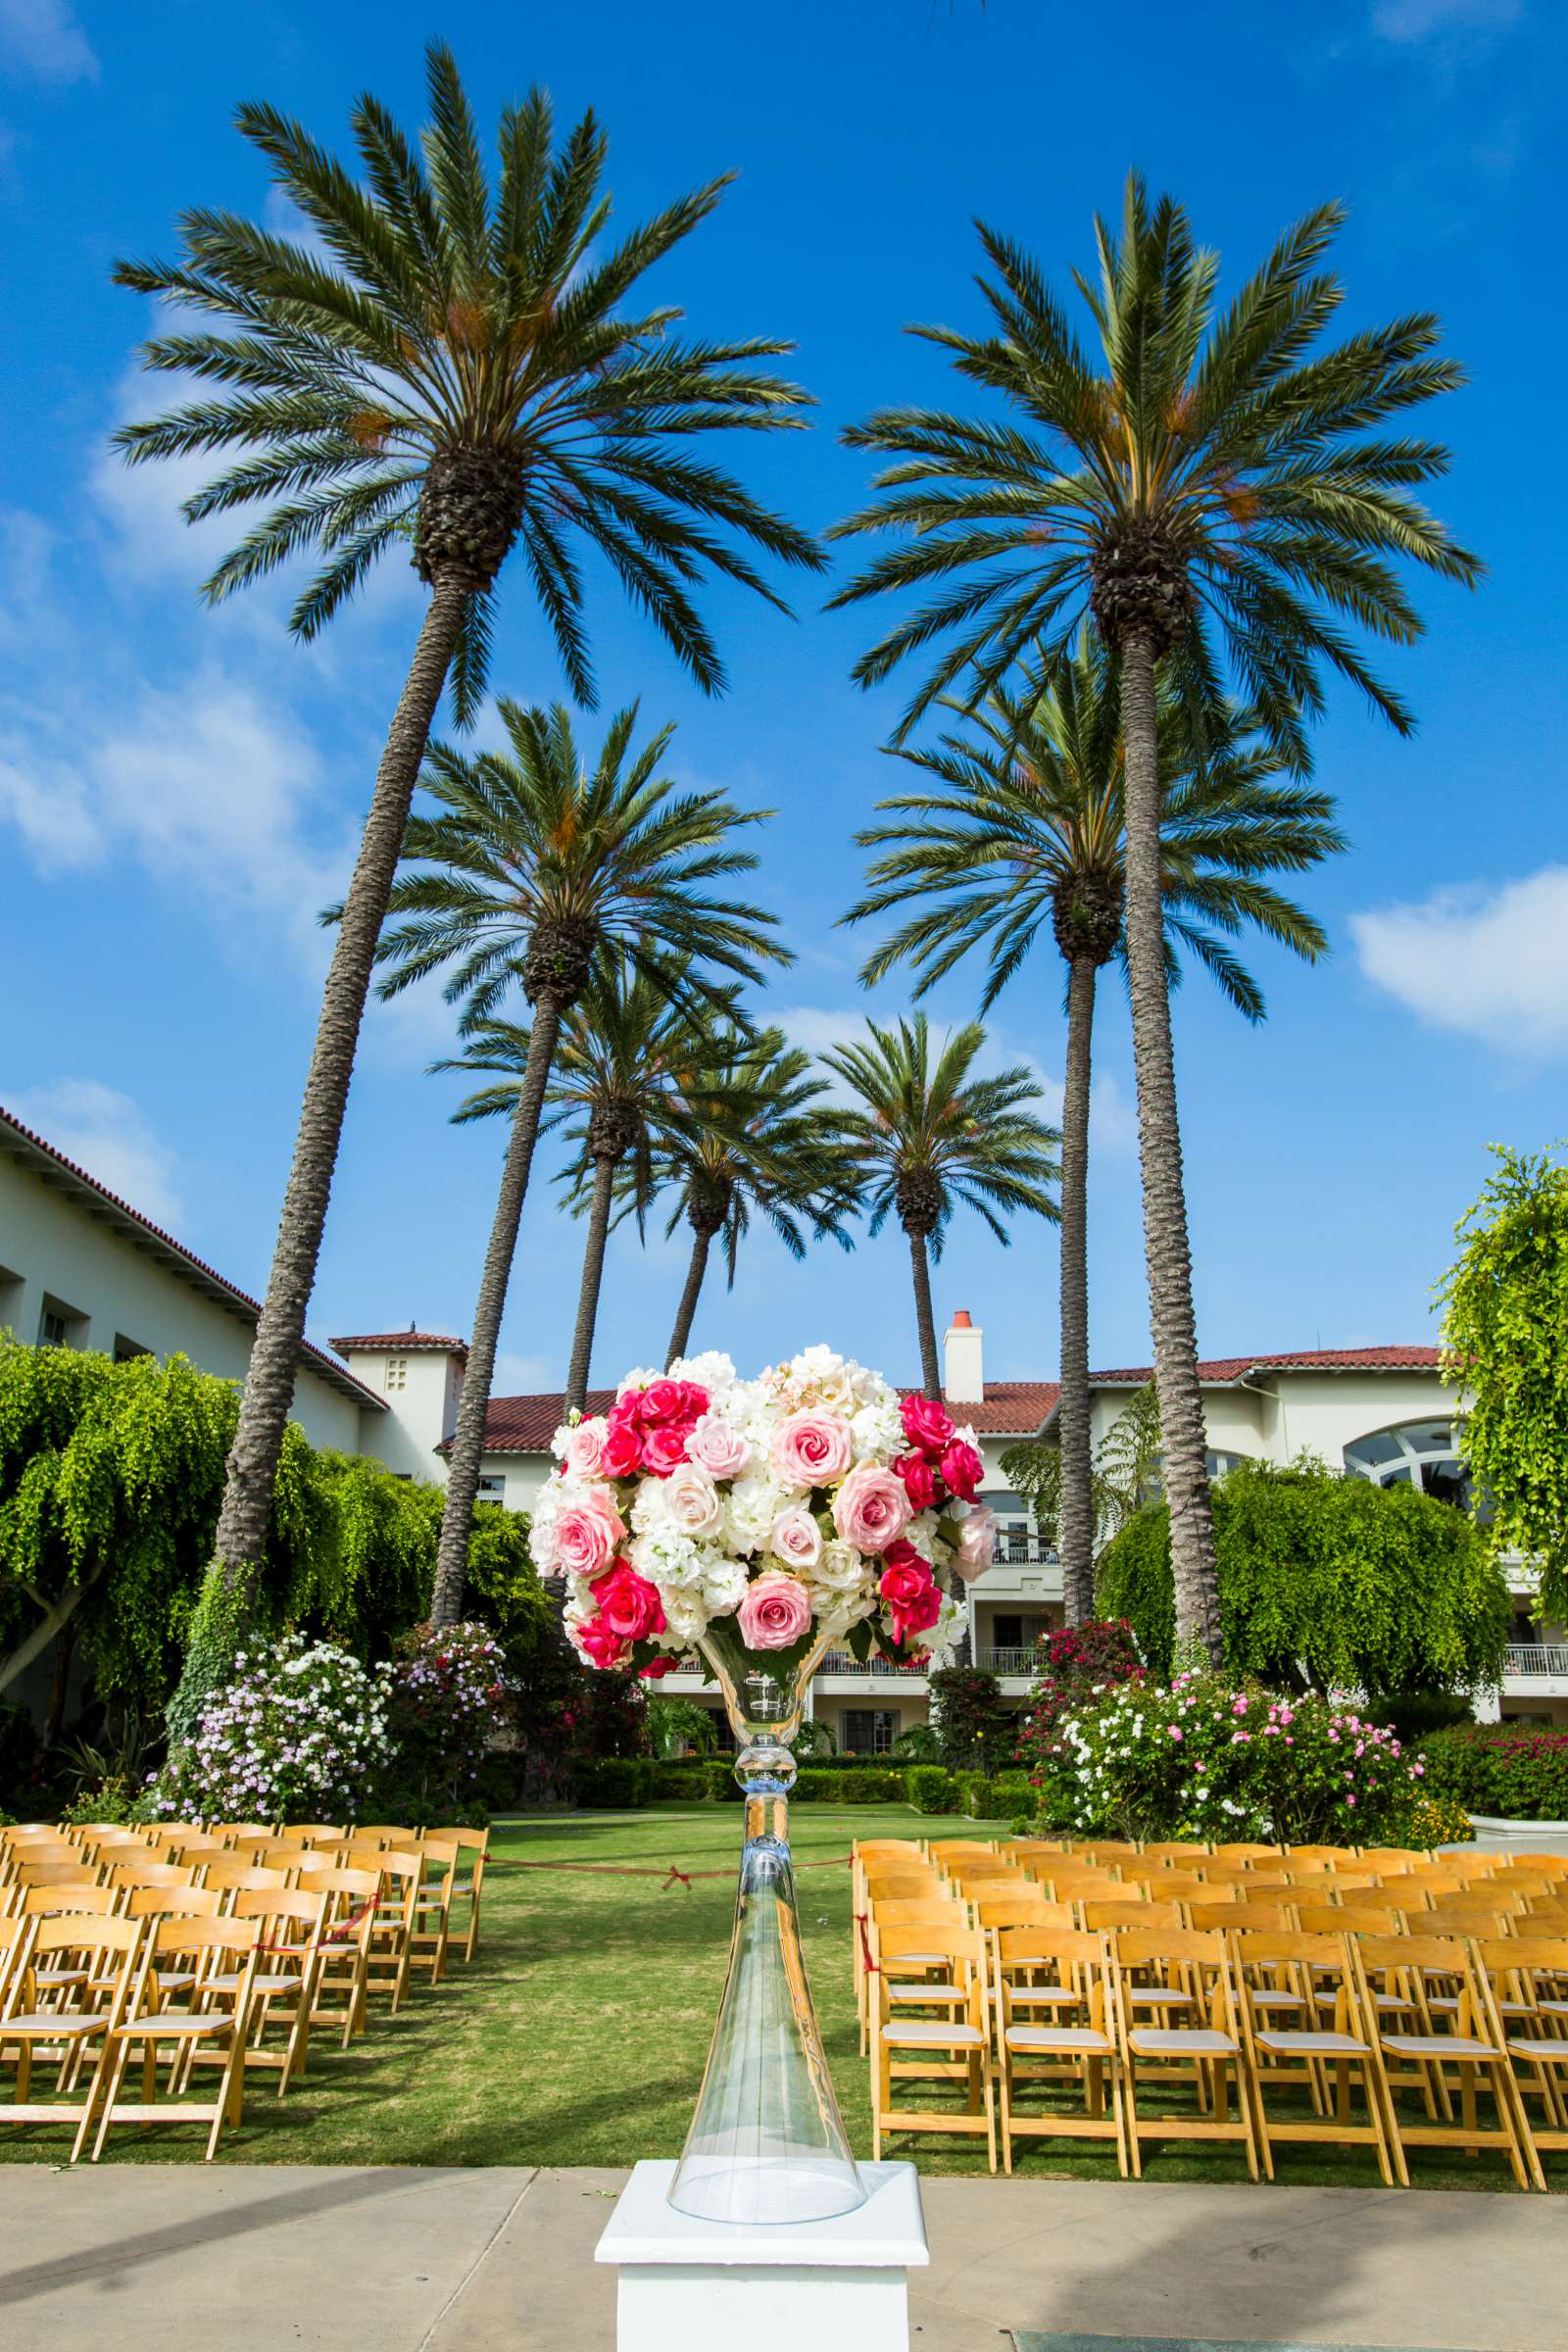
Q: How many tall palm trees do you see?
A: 7